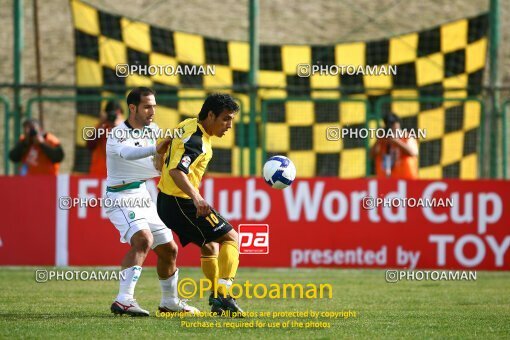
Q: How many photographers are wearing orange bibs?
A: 3